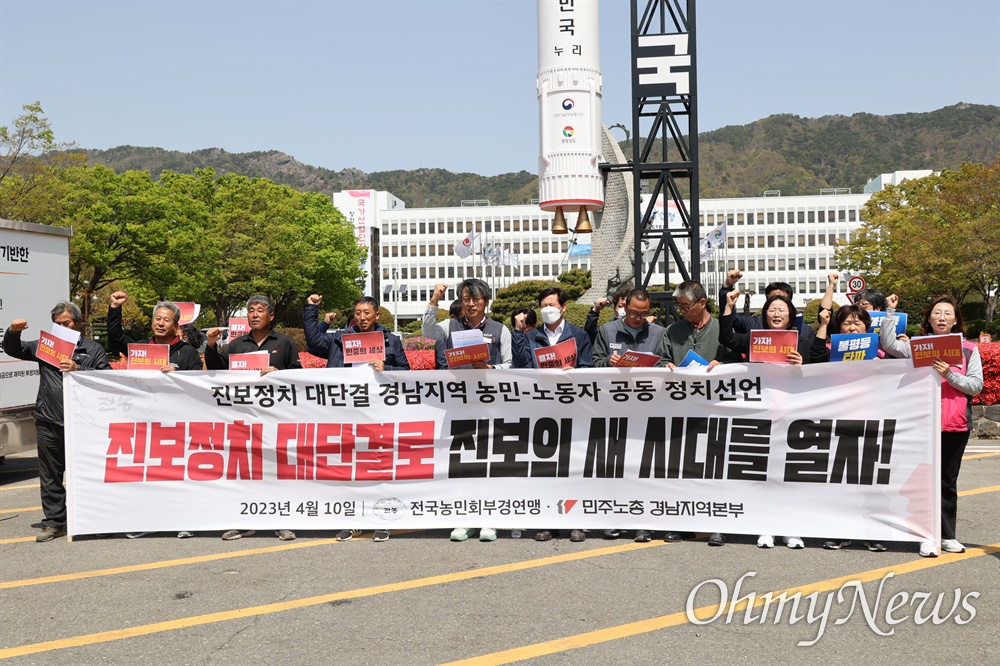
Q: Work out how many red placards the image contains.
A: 11